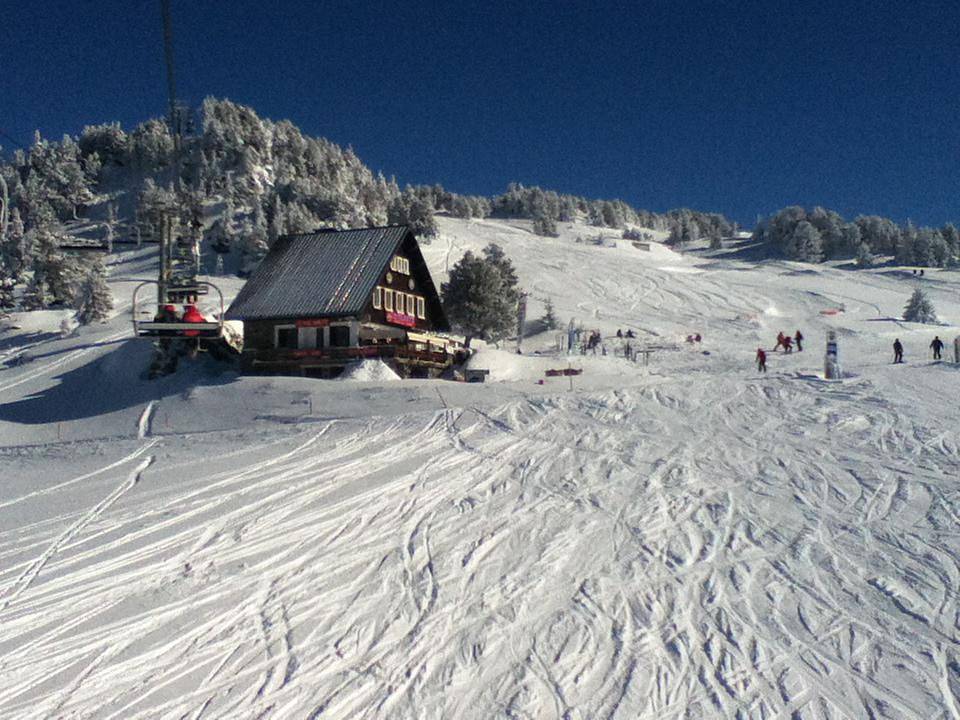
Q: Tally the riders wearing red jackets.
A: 2